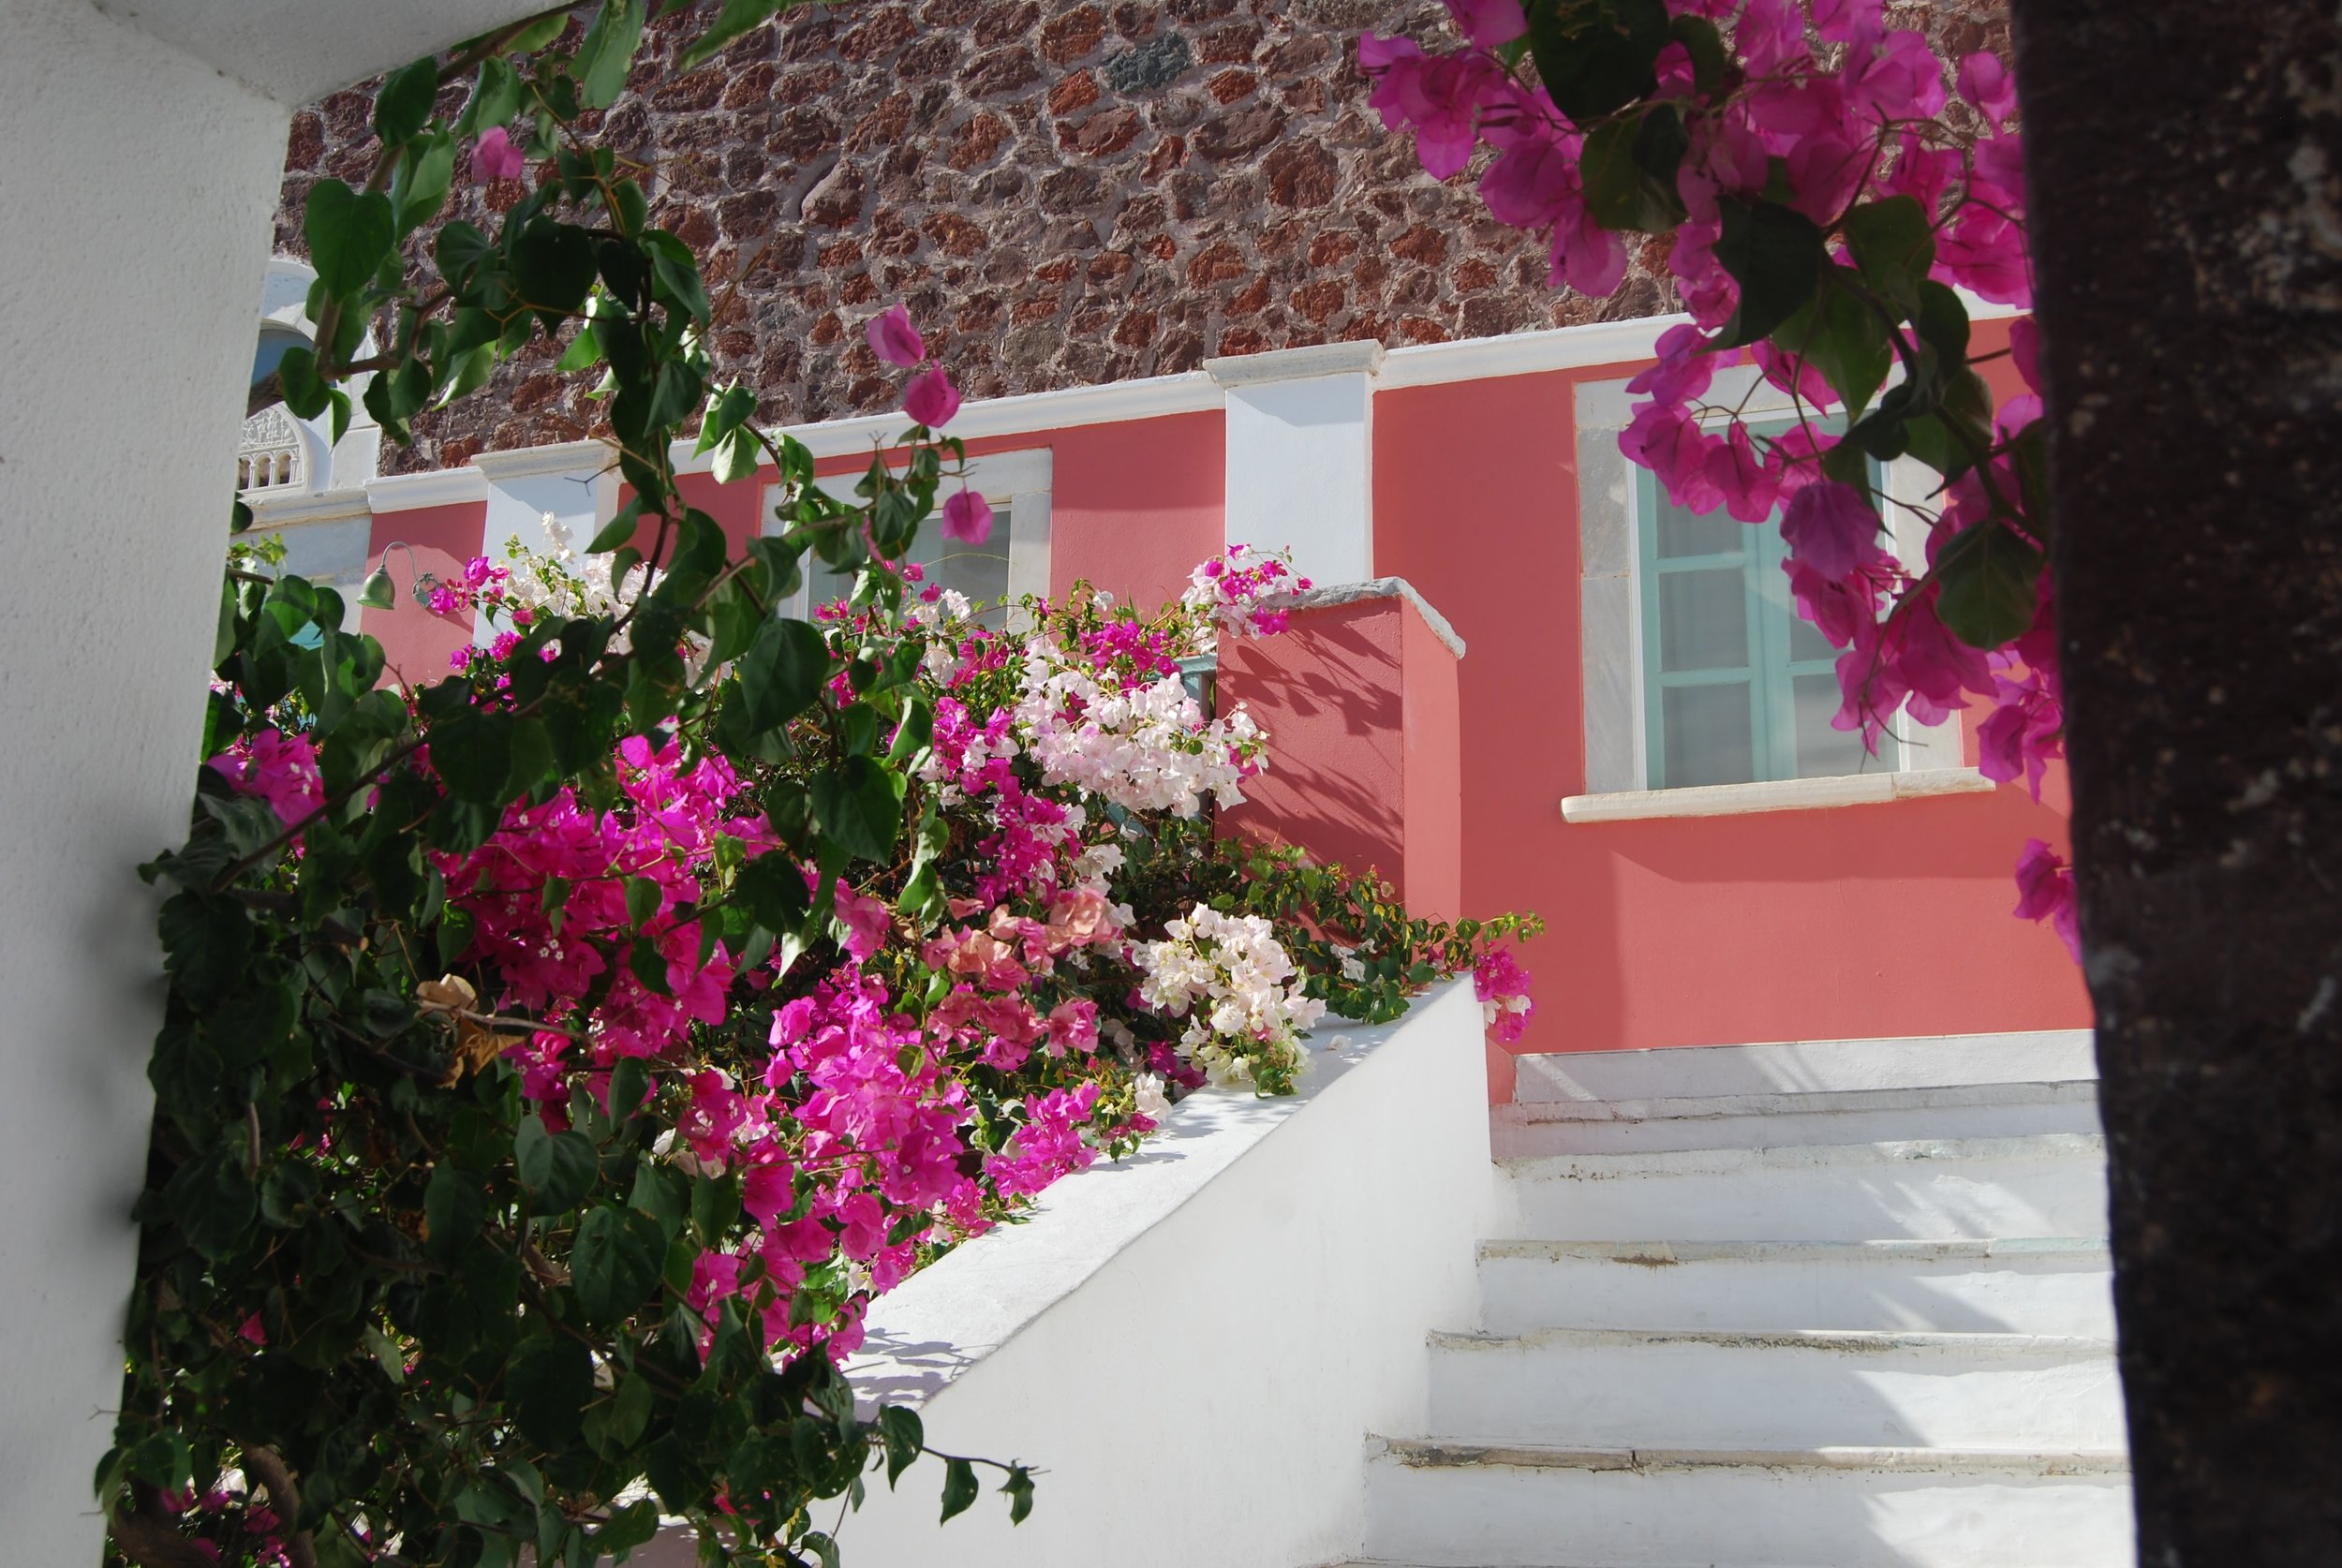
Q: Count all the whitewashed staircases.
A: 1